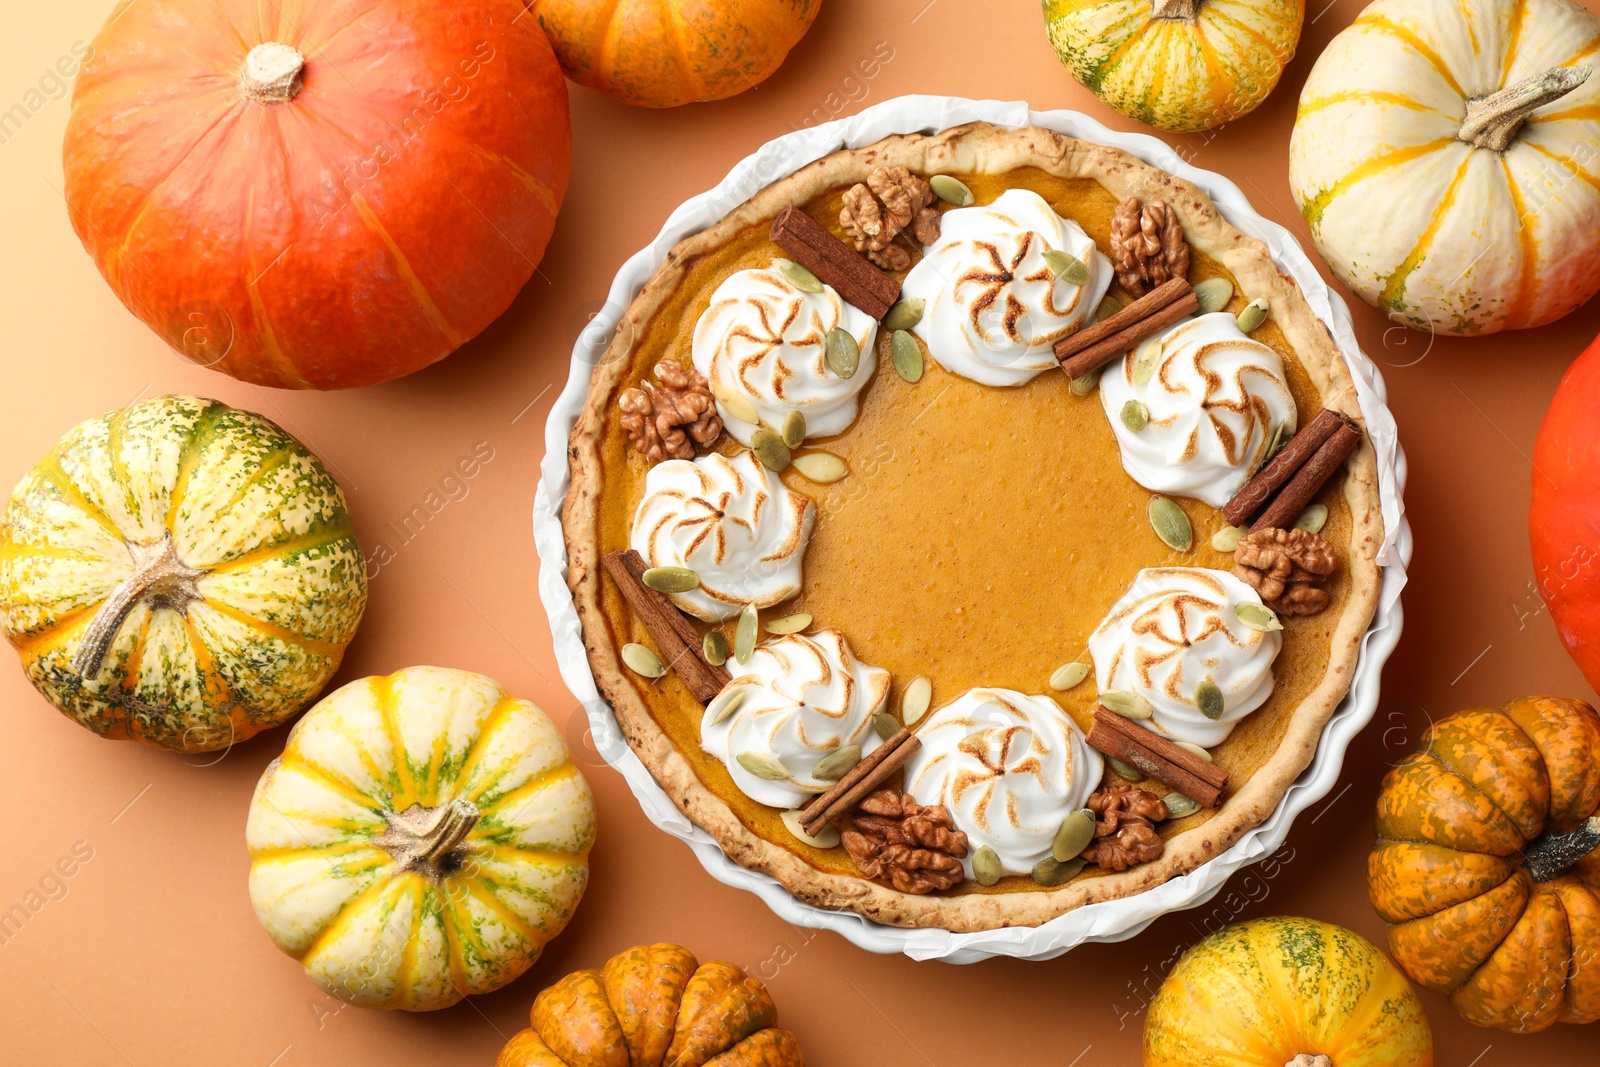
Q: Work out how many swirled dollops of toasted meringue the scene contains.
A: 7